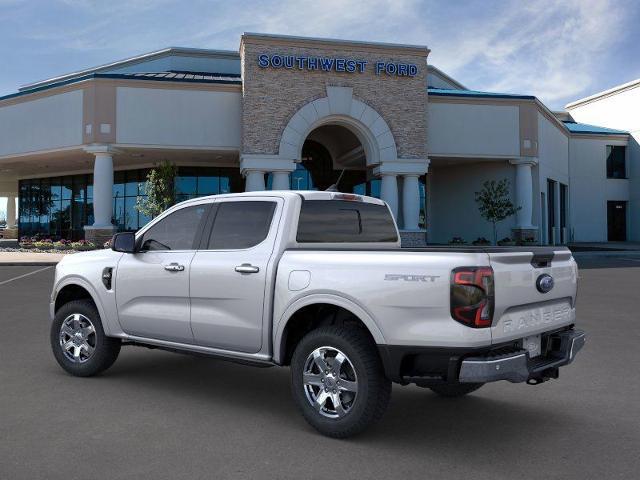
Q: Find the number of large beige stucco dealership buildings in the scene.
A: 1